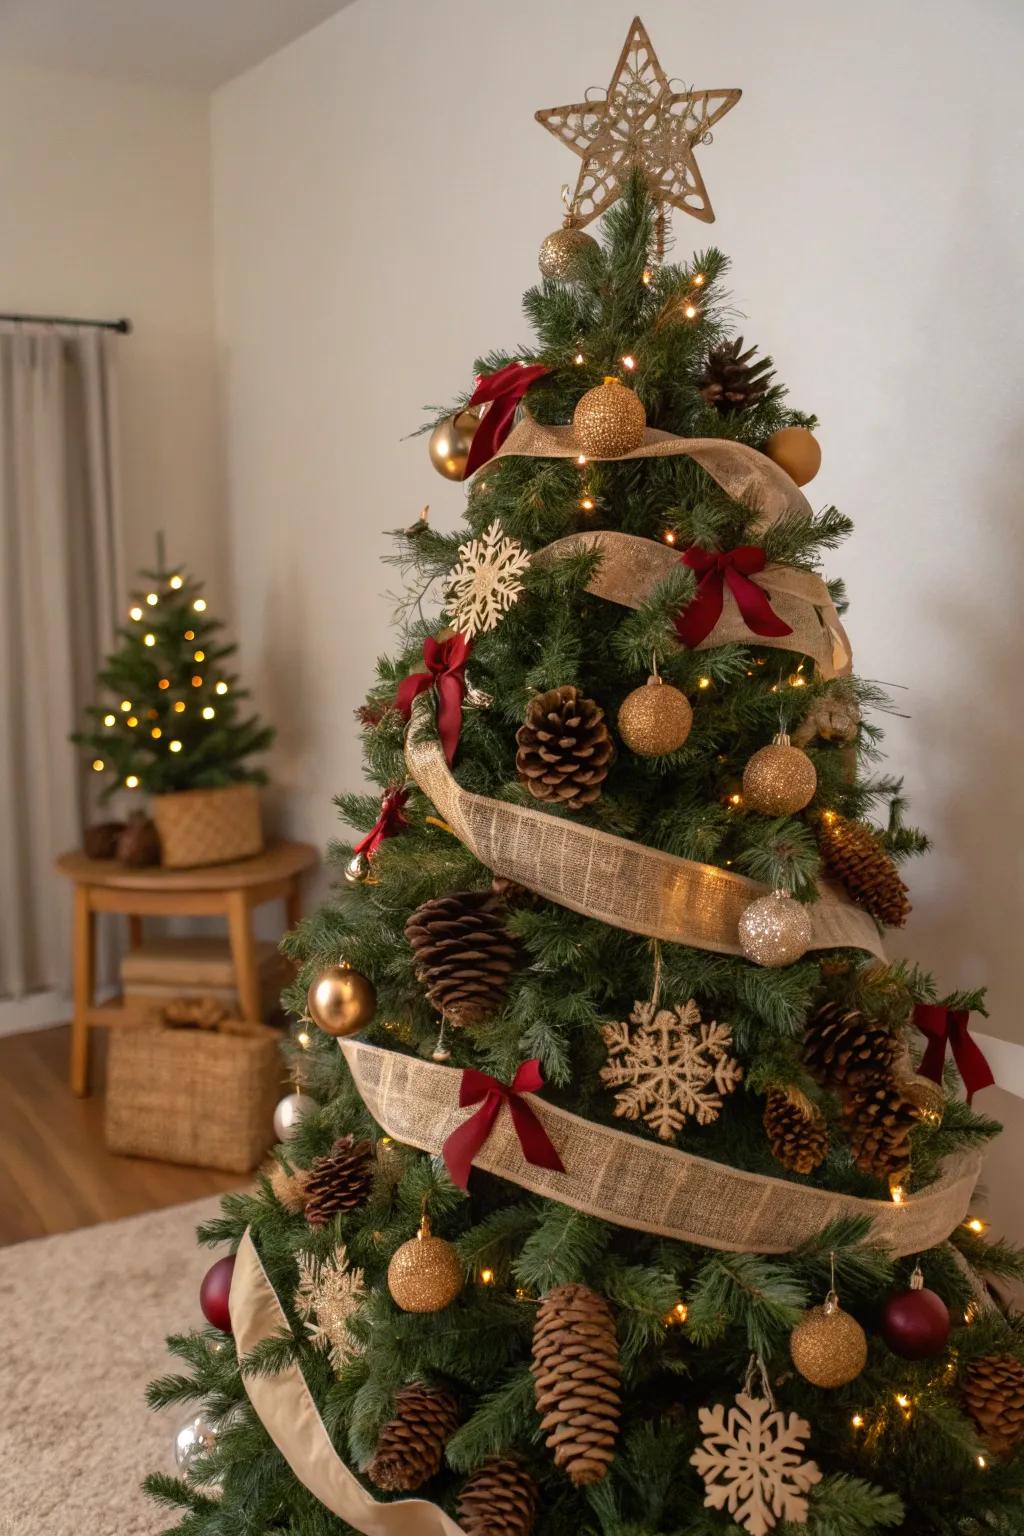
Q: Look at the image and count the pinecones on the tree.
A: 12